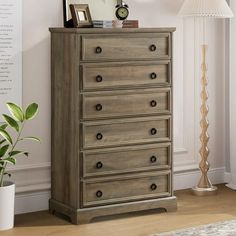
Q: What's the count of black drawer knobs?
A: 12